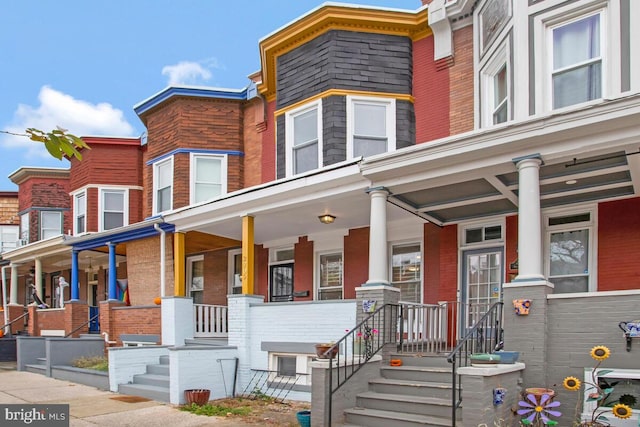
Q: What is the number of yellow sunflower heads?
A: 3